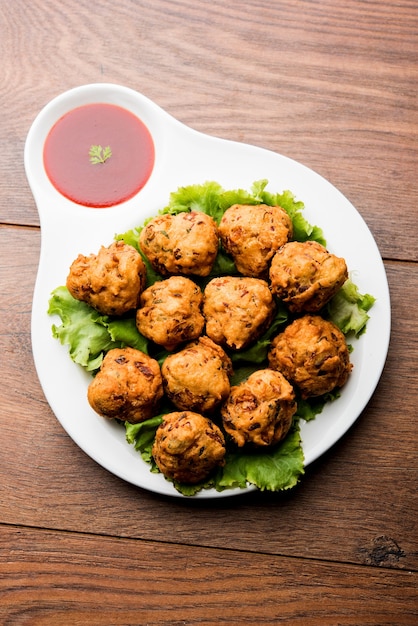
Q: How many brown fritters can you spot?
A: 11